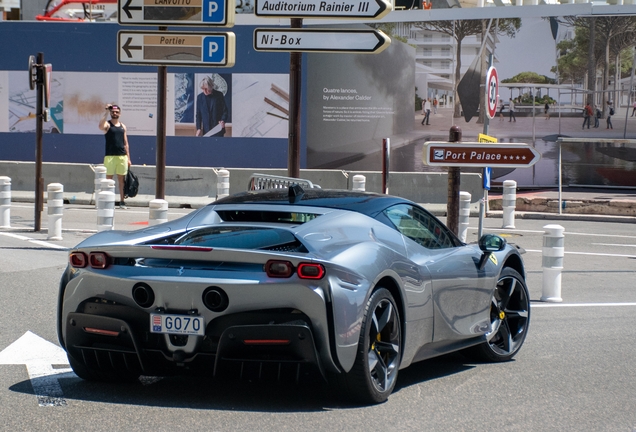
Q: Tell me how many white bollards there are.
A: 11